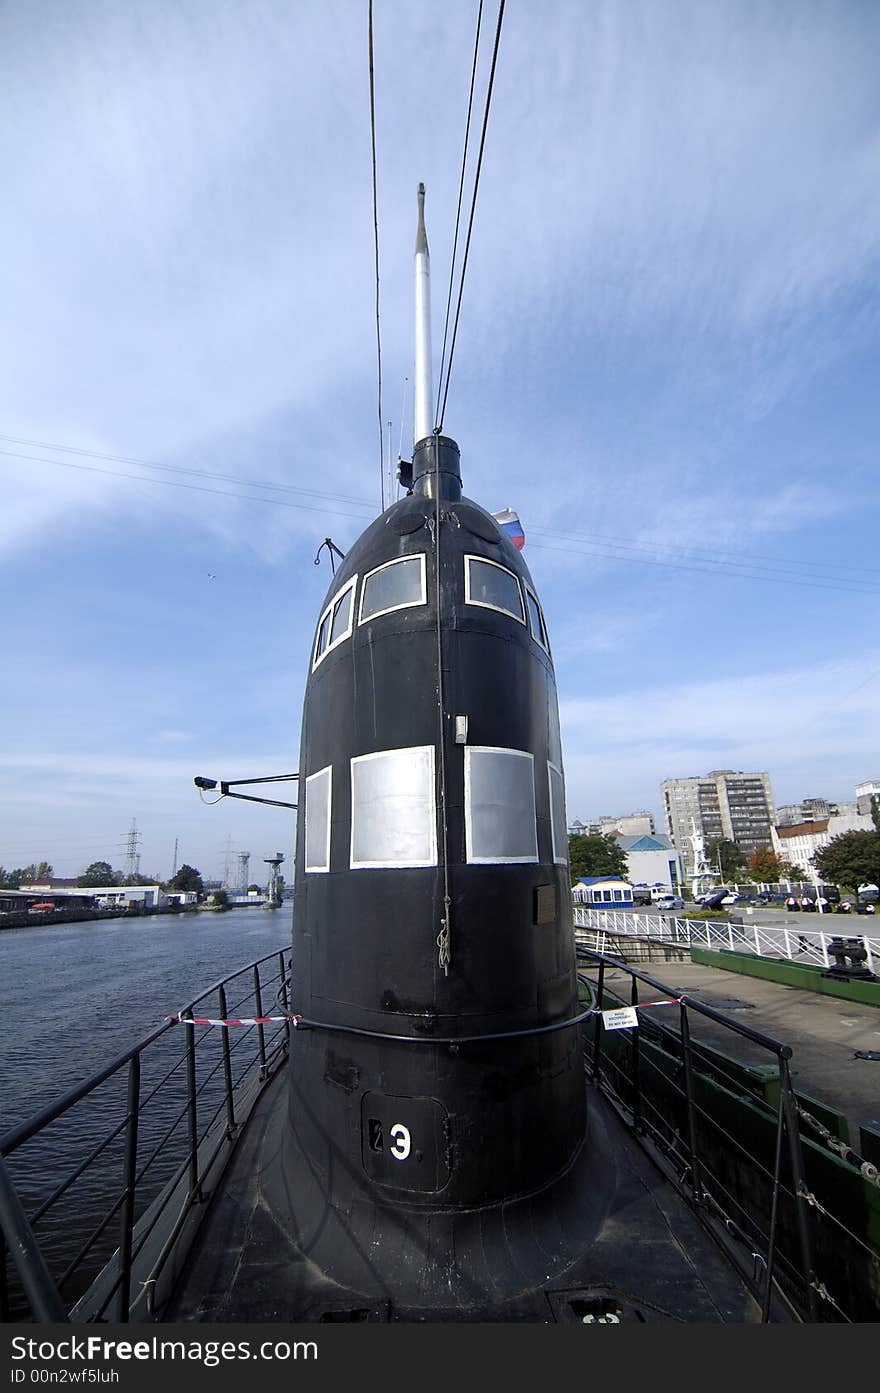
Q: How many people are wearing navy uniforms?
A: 0